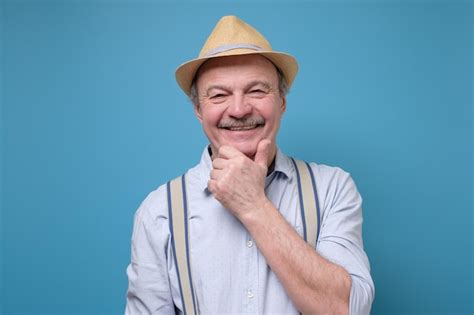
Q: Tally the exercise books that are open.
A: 0